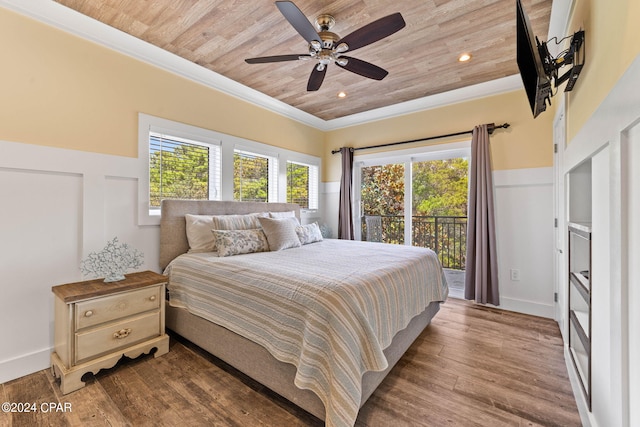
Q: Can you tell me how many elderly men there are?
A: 0